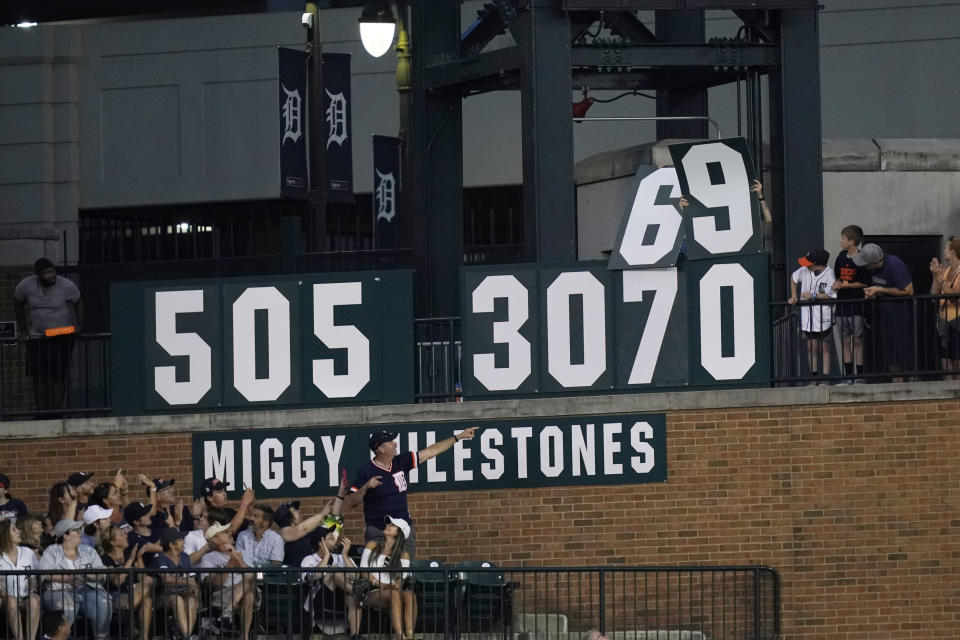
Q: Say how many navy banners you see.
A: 3